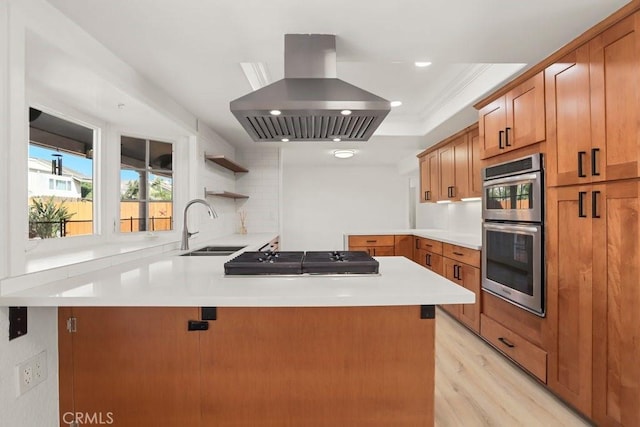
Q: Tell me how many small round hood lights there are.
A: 4